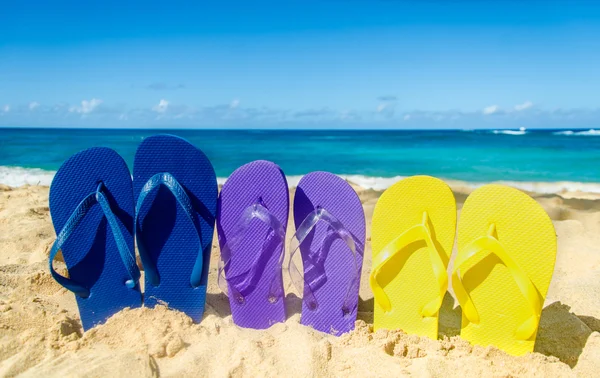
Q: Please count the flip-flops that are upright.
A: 6